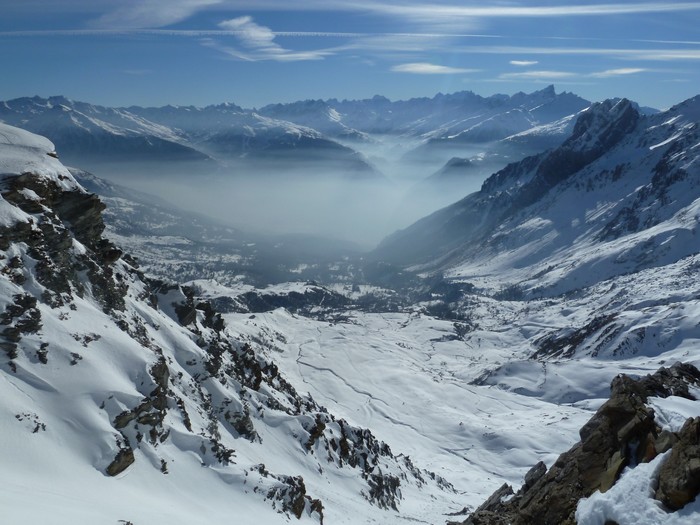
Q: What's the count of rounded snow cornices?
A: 1